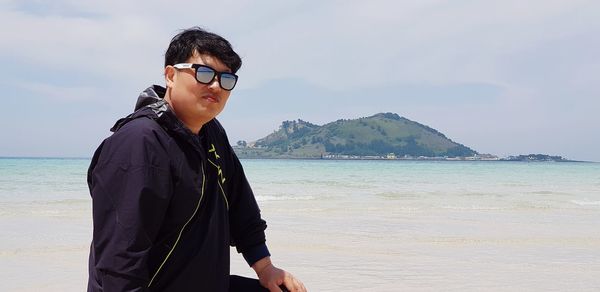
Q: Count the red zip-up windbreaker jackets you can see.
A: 0